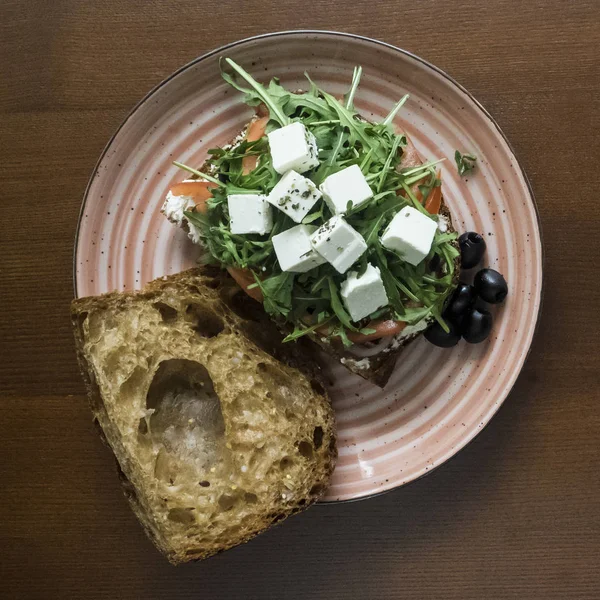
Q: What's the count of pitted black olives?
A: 5